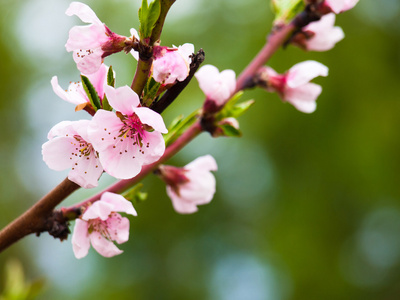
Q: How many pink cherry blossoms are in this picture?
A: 11